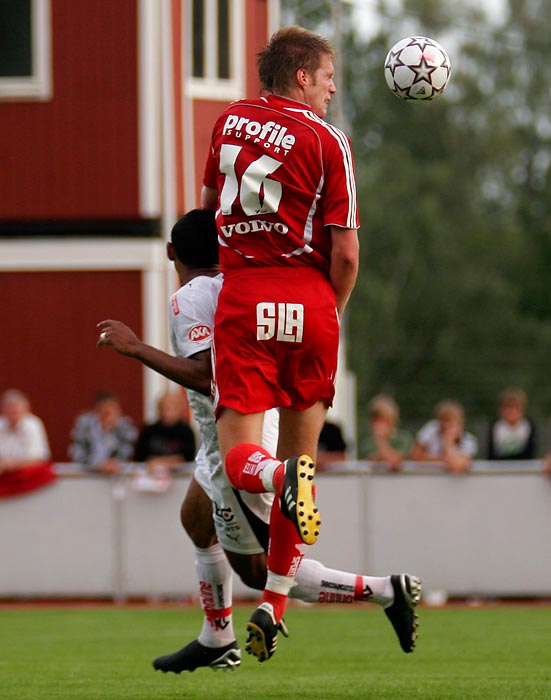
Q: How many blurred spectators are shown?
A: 7